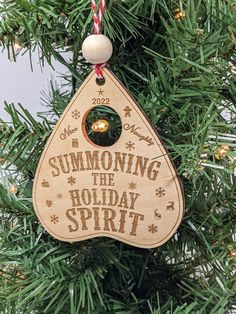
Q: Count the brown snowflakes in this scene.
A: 7